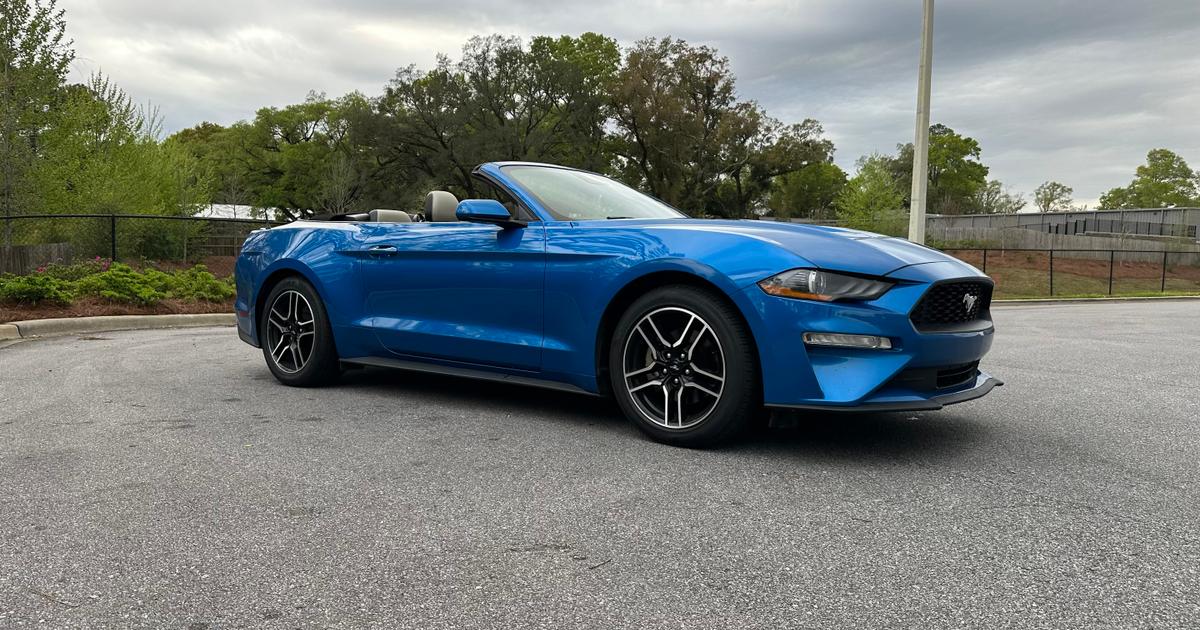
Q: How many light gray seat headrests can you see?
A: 2